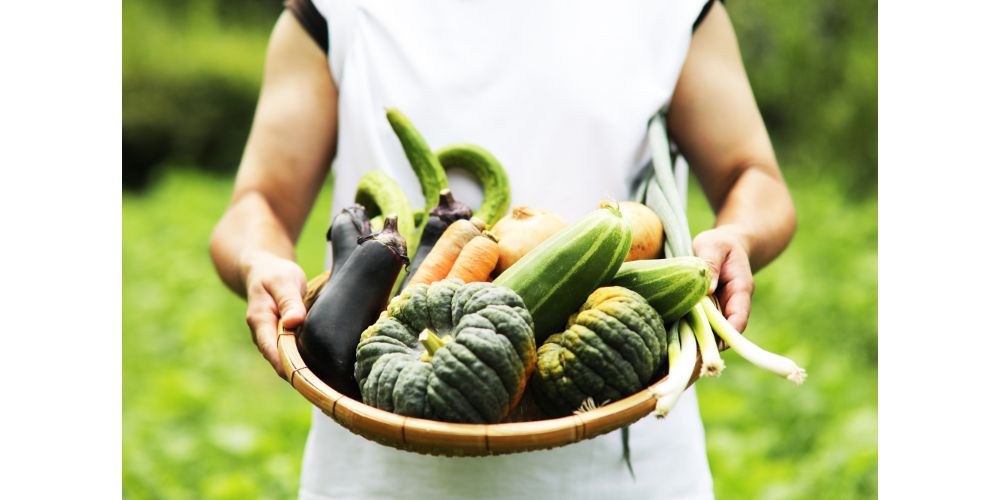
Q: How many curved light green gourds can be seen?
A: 3